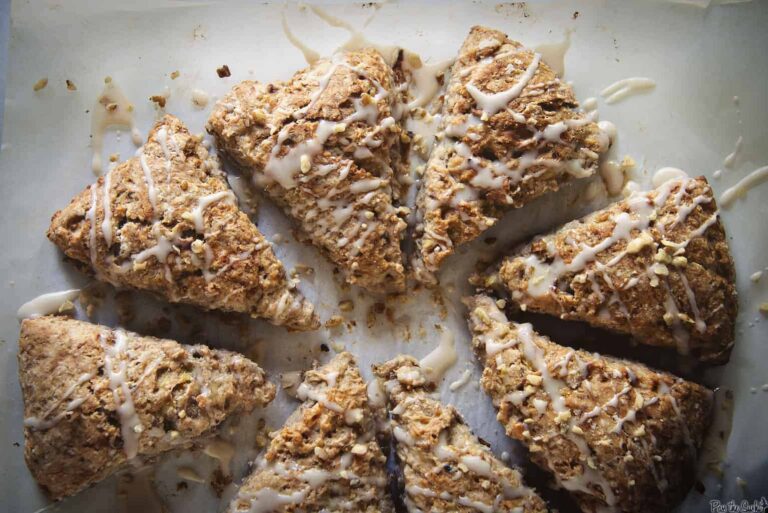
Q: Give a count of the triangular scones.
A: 8